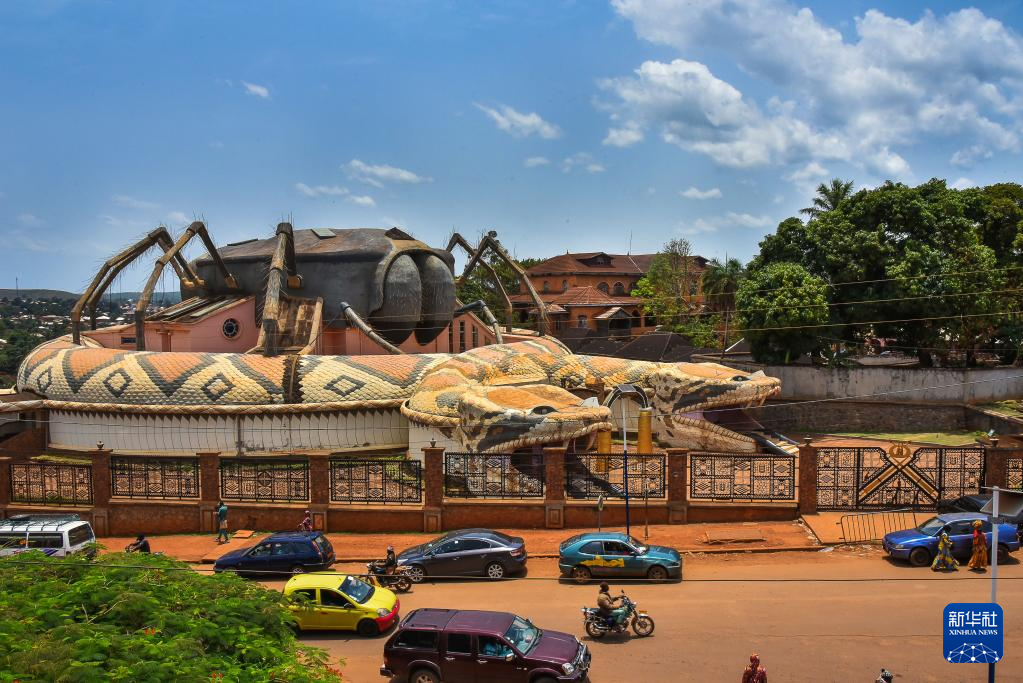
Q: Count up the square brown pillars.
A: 9